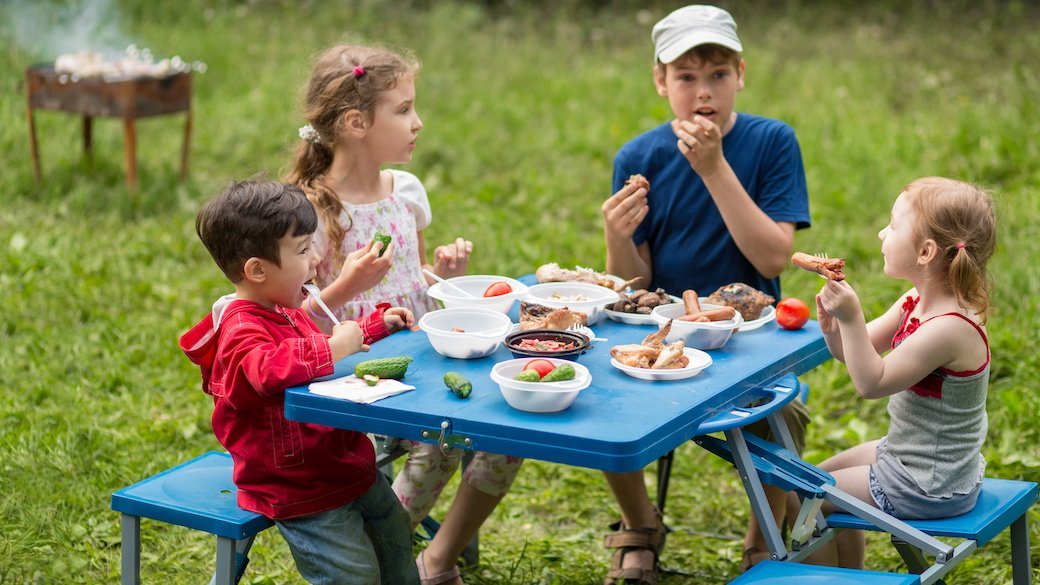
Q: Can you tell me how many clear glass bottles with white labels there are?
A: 0